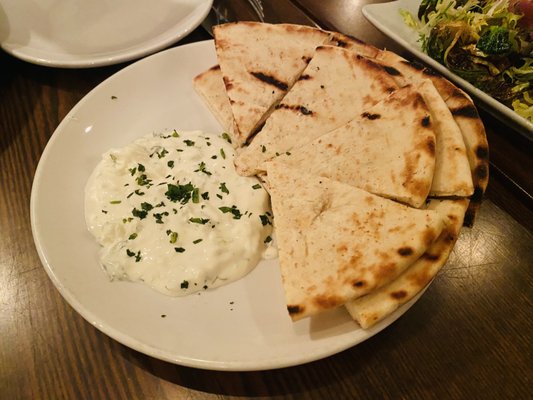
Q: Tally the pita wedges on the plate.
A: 8